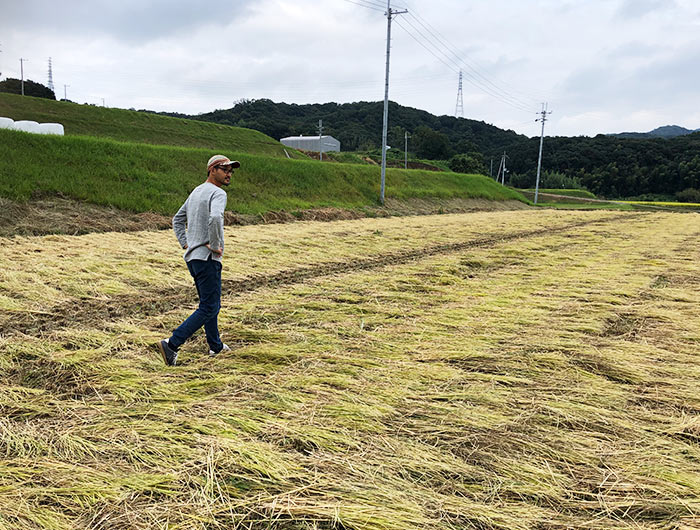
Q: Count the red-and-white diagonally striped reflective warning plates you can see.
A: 0